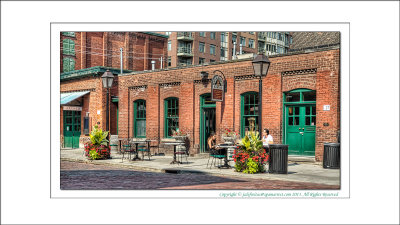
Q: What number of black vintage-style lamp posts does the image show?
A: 2